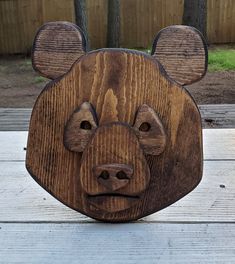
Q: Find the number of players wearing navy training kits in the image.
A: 0